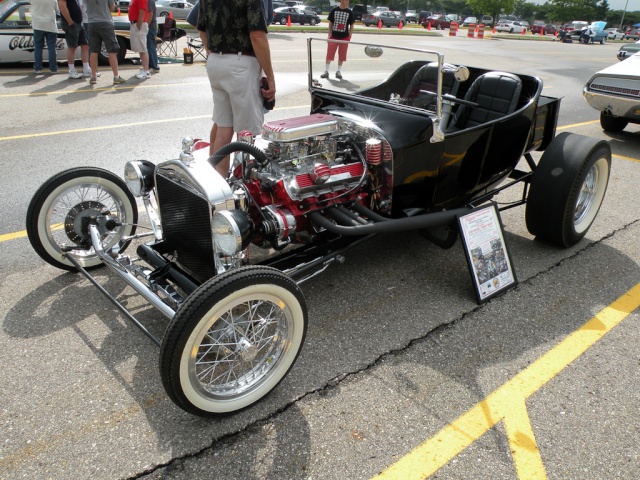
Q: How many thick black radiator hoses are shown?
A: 1